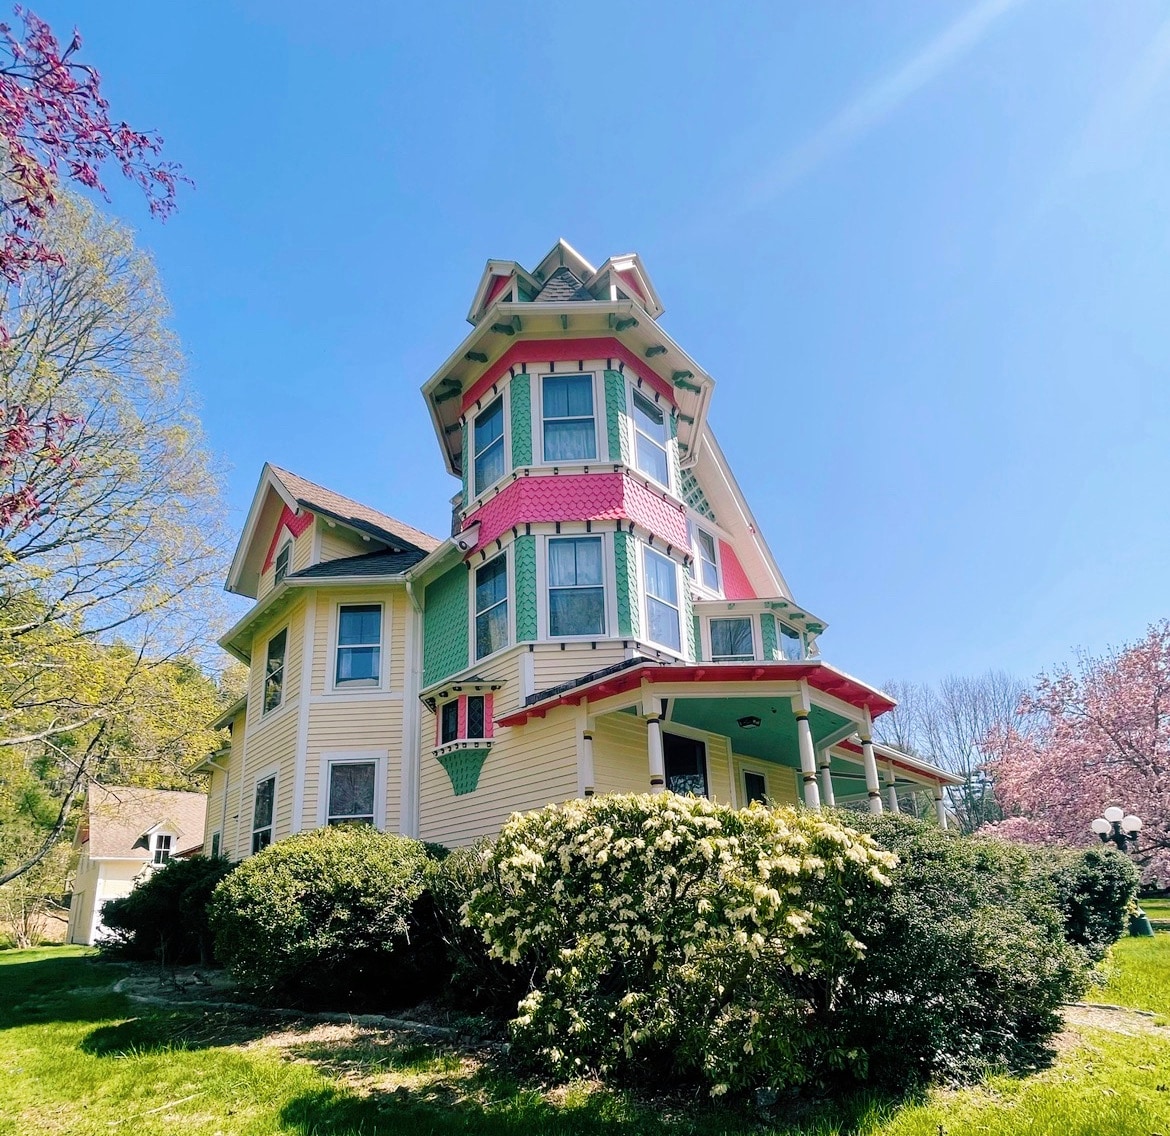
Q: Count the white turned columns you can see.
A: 7